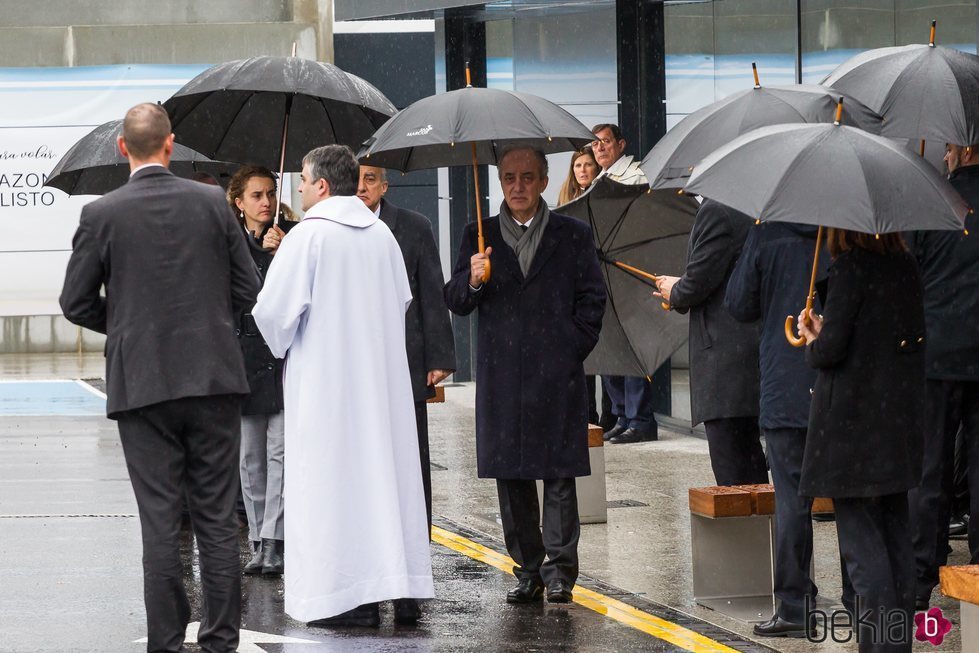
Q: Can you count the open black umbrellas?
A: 7